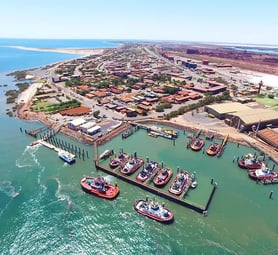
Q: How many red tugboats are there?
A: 11